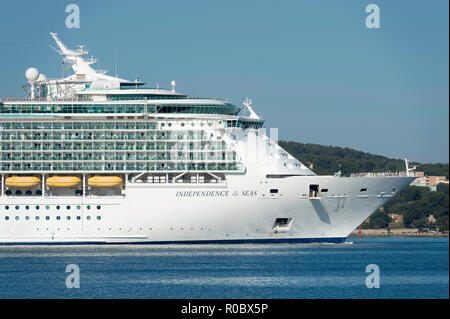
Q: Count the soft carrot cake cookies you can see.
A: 0